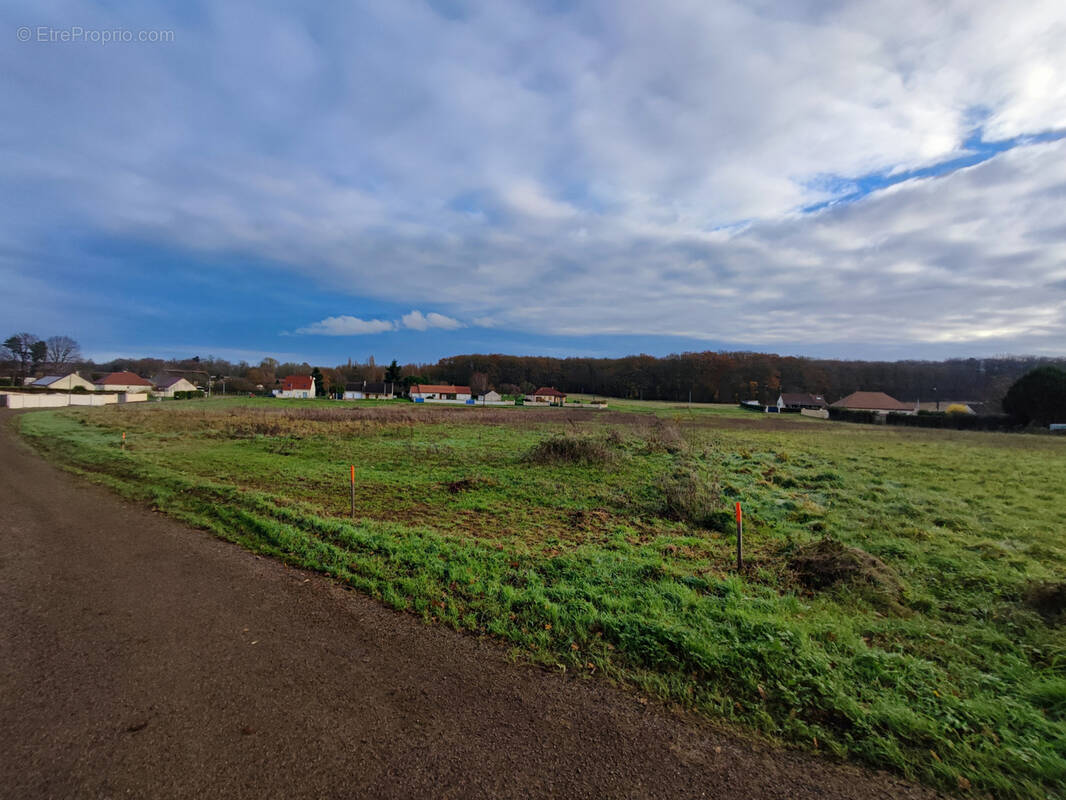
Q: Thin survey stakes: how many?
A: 3